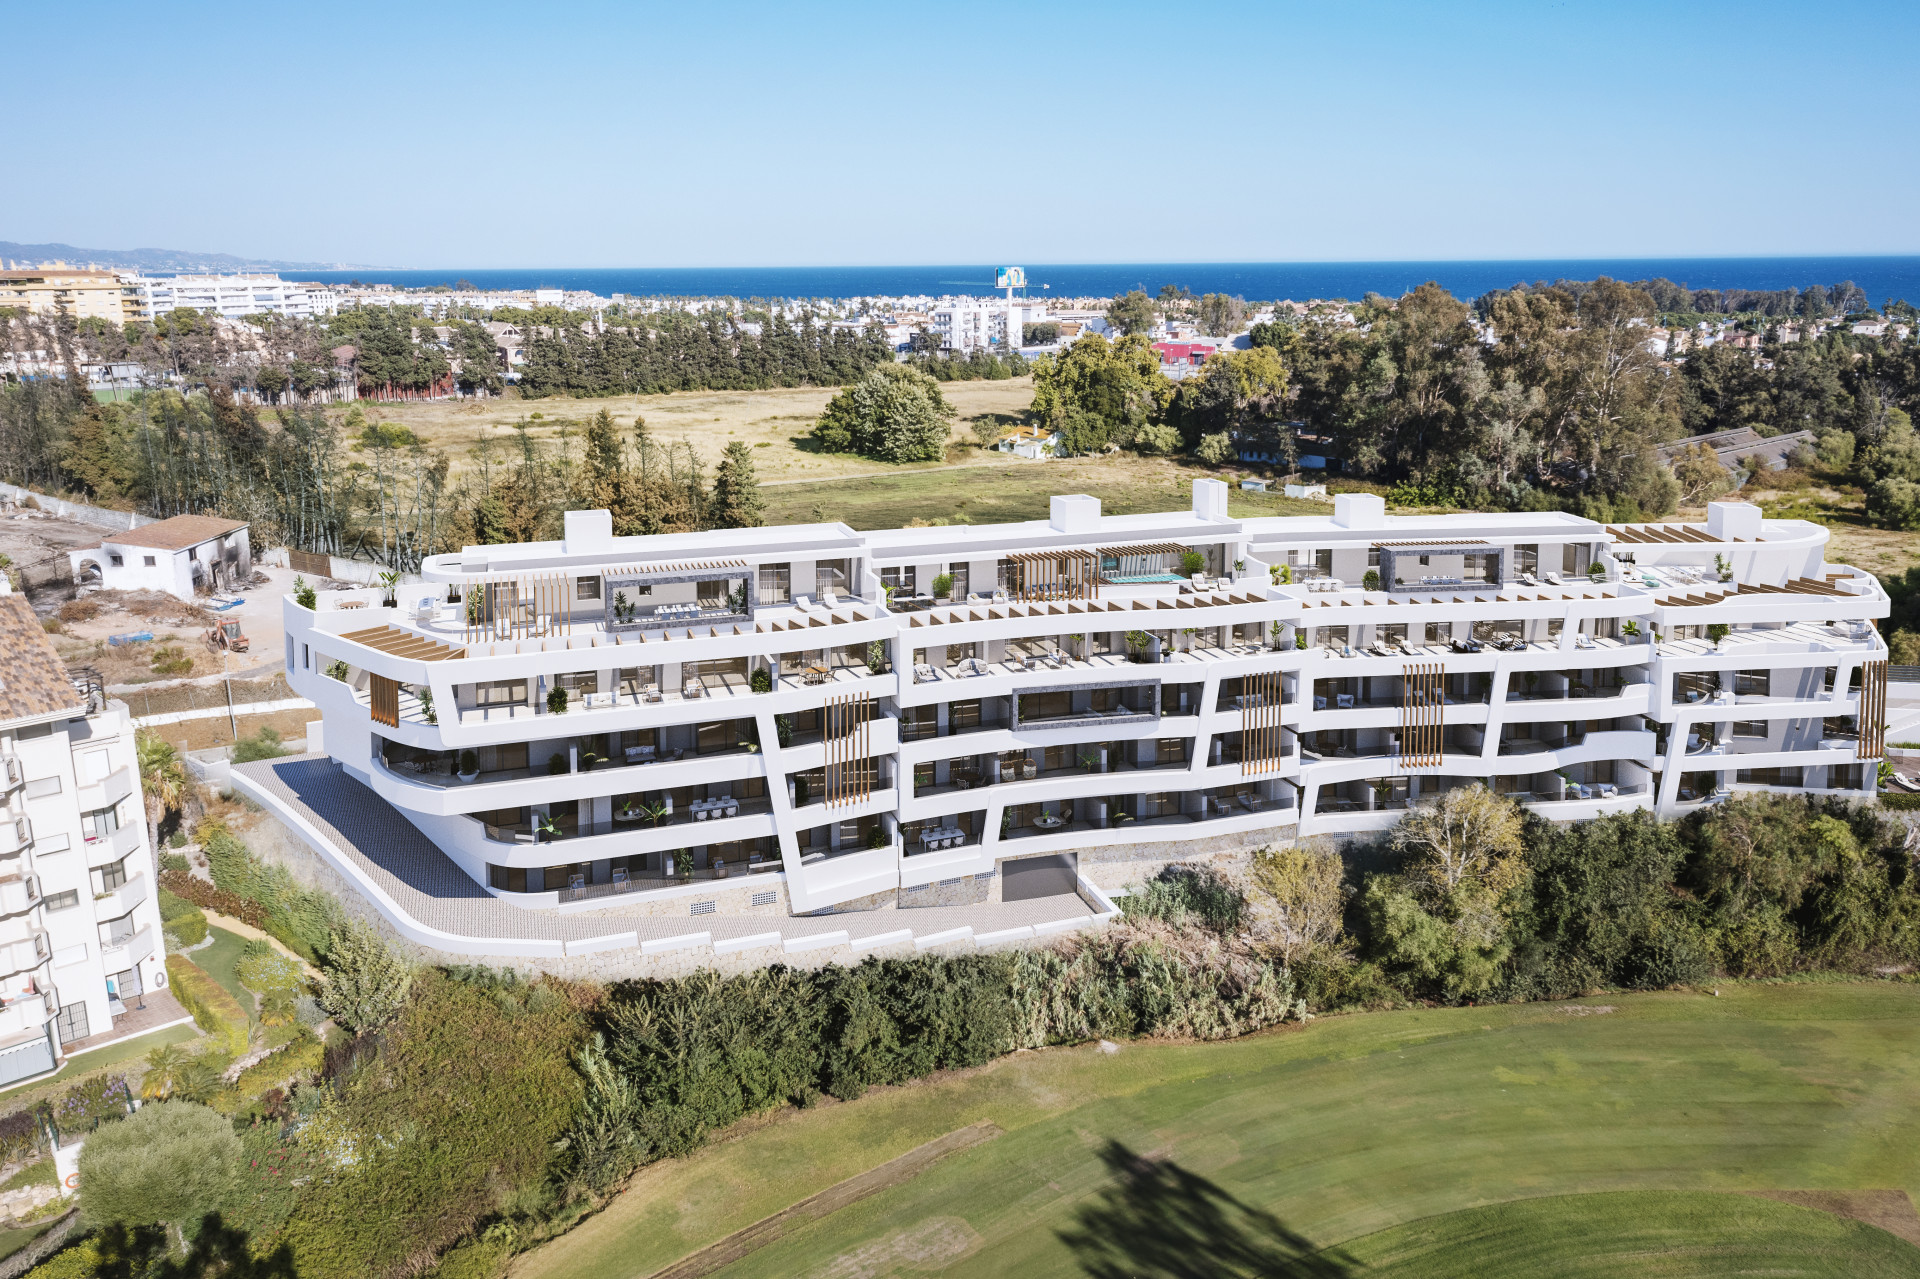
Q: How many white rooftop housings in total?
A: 5